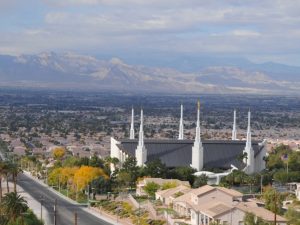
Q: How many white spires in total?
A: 6